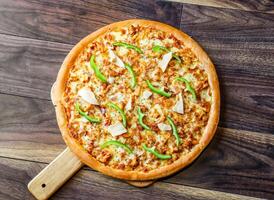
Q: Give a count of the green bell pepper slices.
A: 12